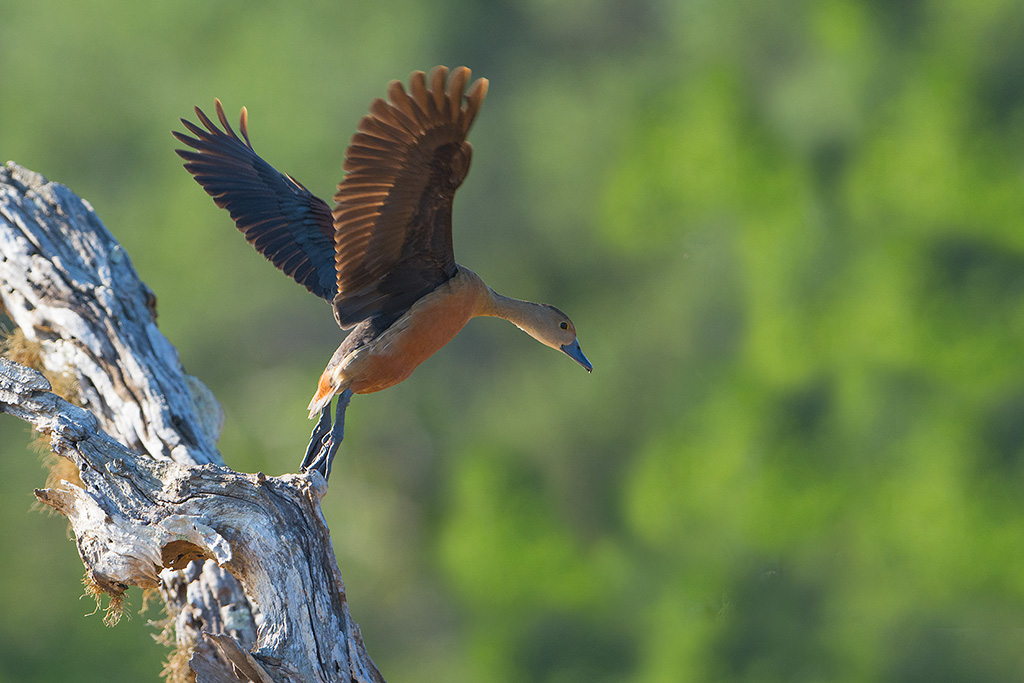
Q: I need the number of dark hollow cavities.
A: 1